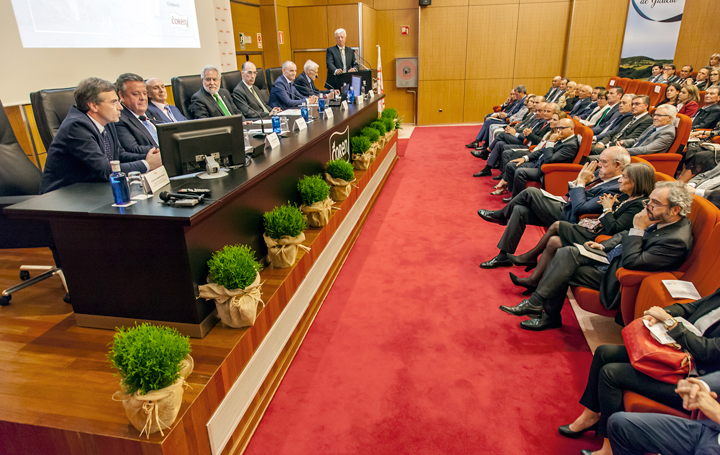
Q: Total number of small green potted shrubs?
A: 10